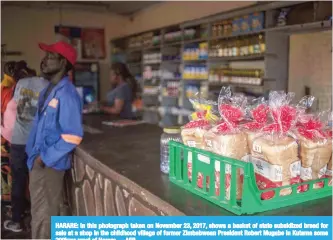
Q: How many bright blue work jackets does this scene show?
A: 1